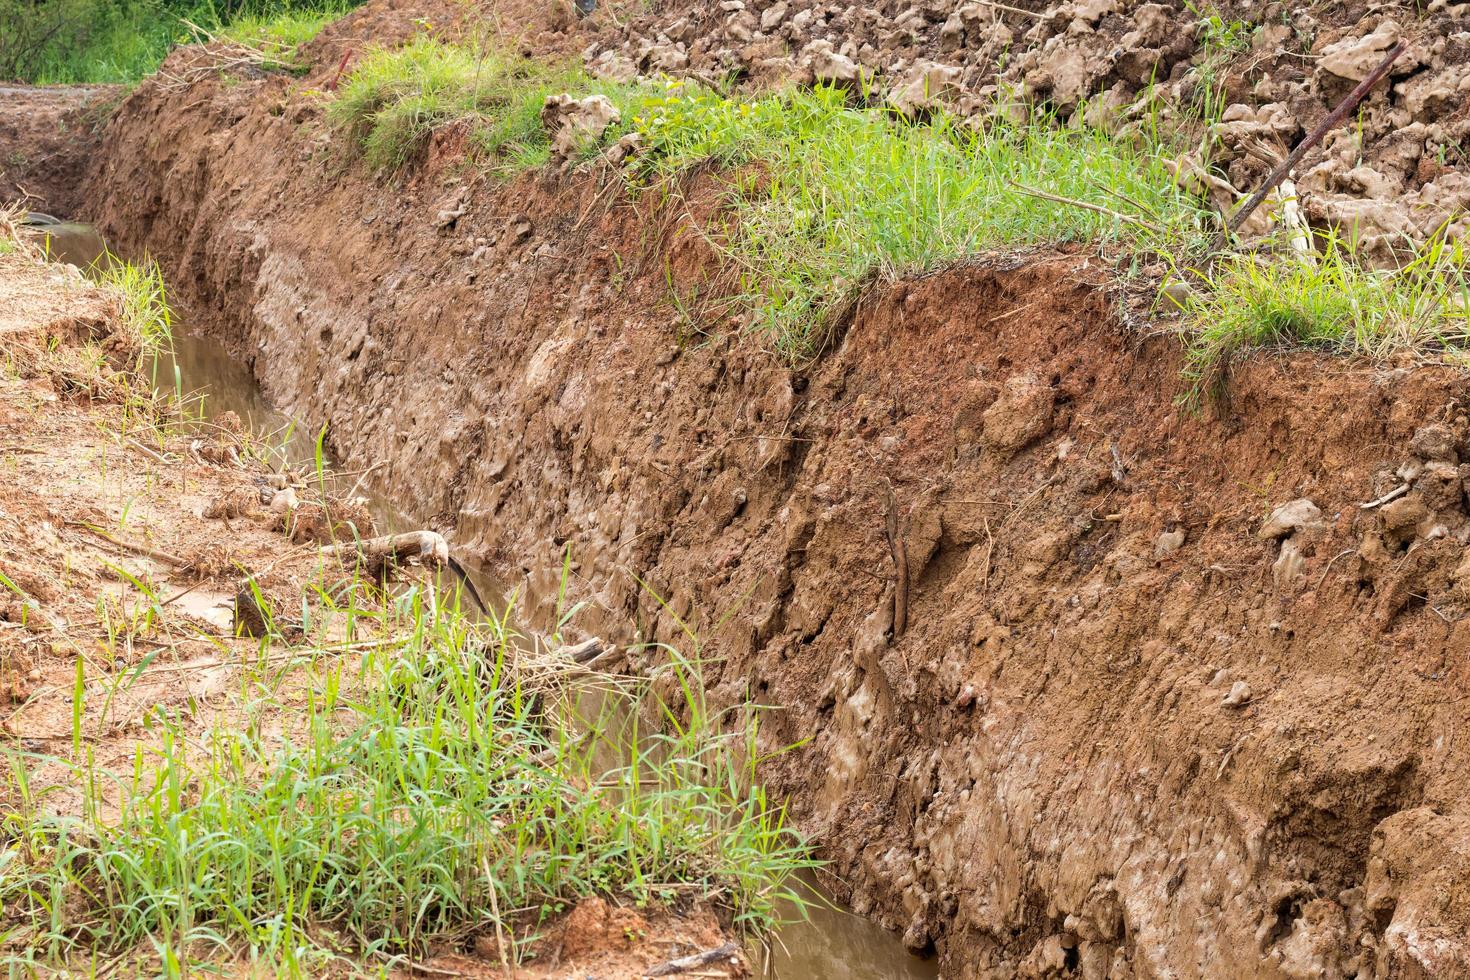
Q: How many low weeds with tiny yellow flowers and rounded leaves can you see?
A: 0